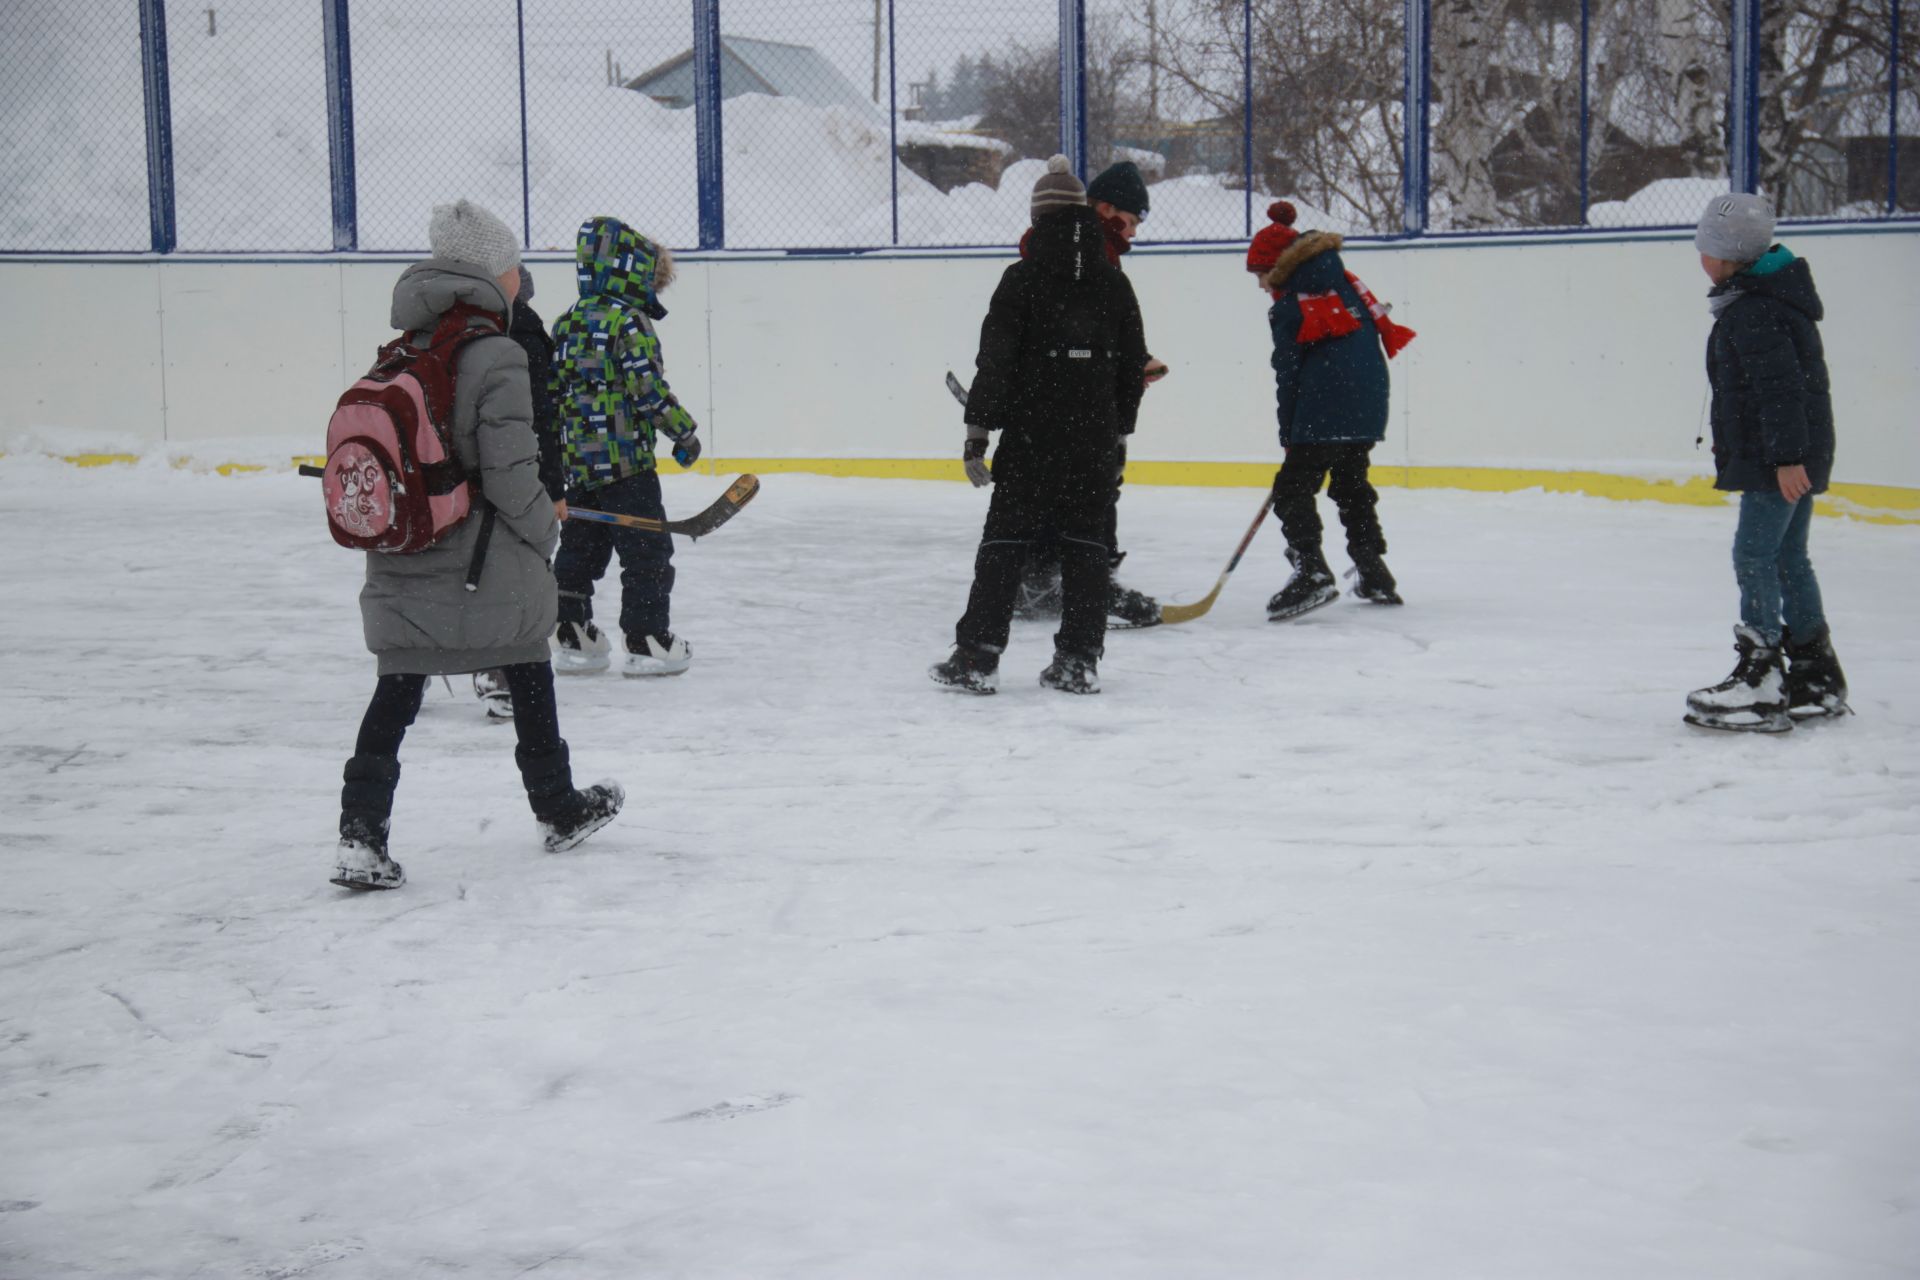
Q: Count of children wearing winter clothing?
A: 7